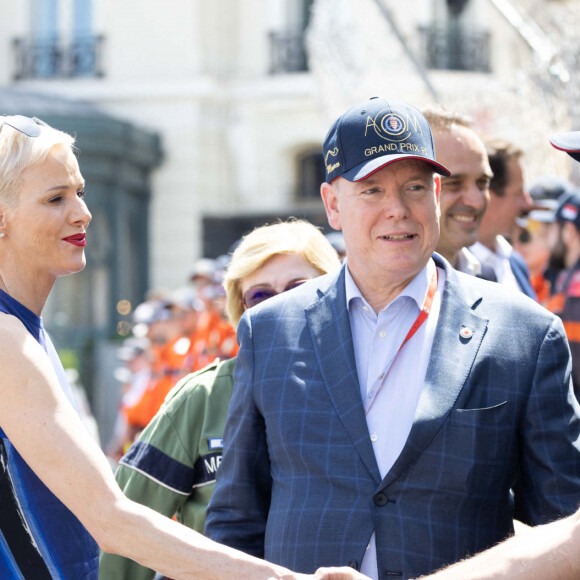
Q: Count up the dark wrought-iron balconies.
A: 3